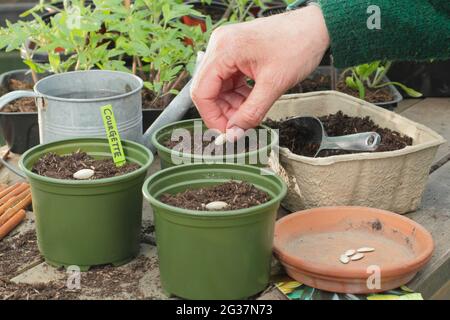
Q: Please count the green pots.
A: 3